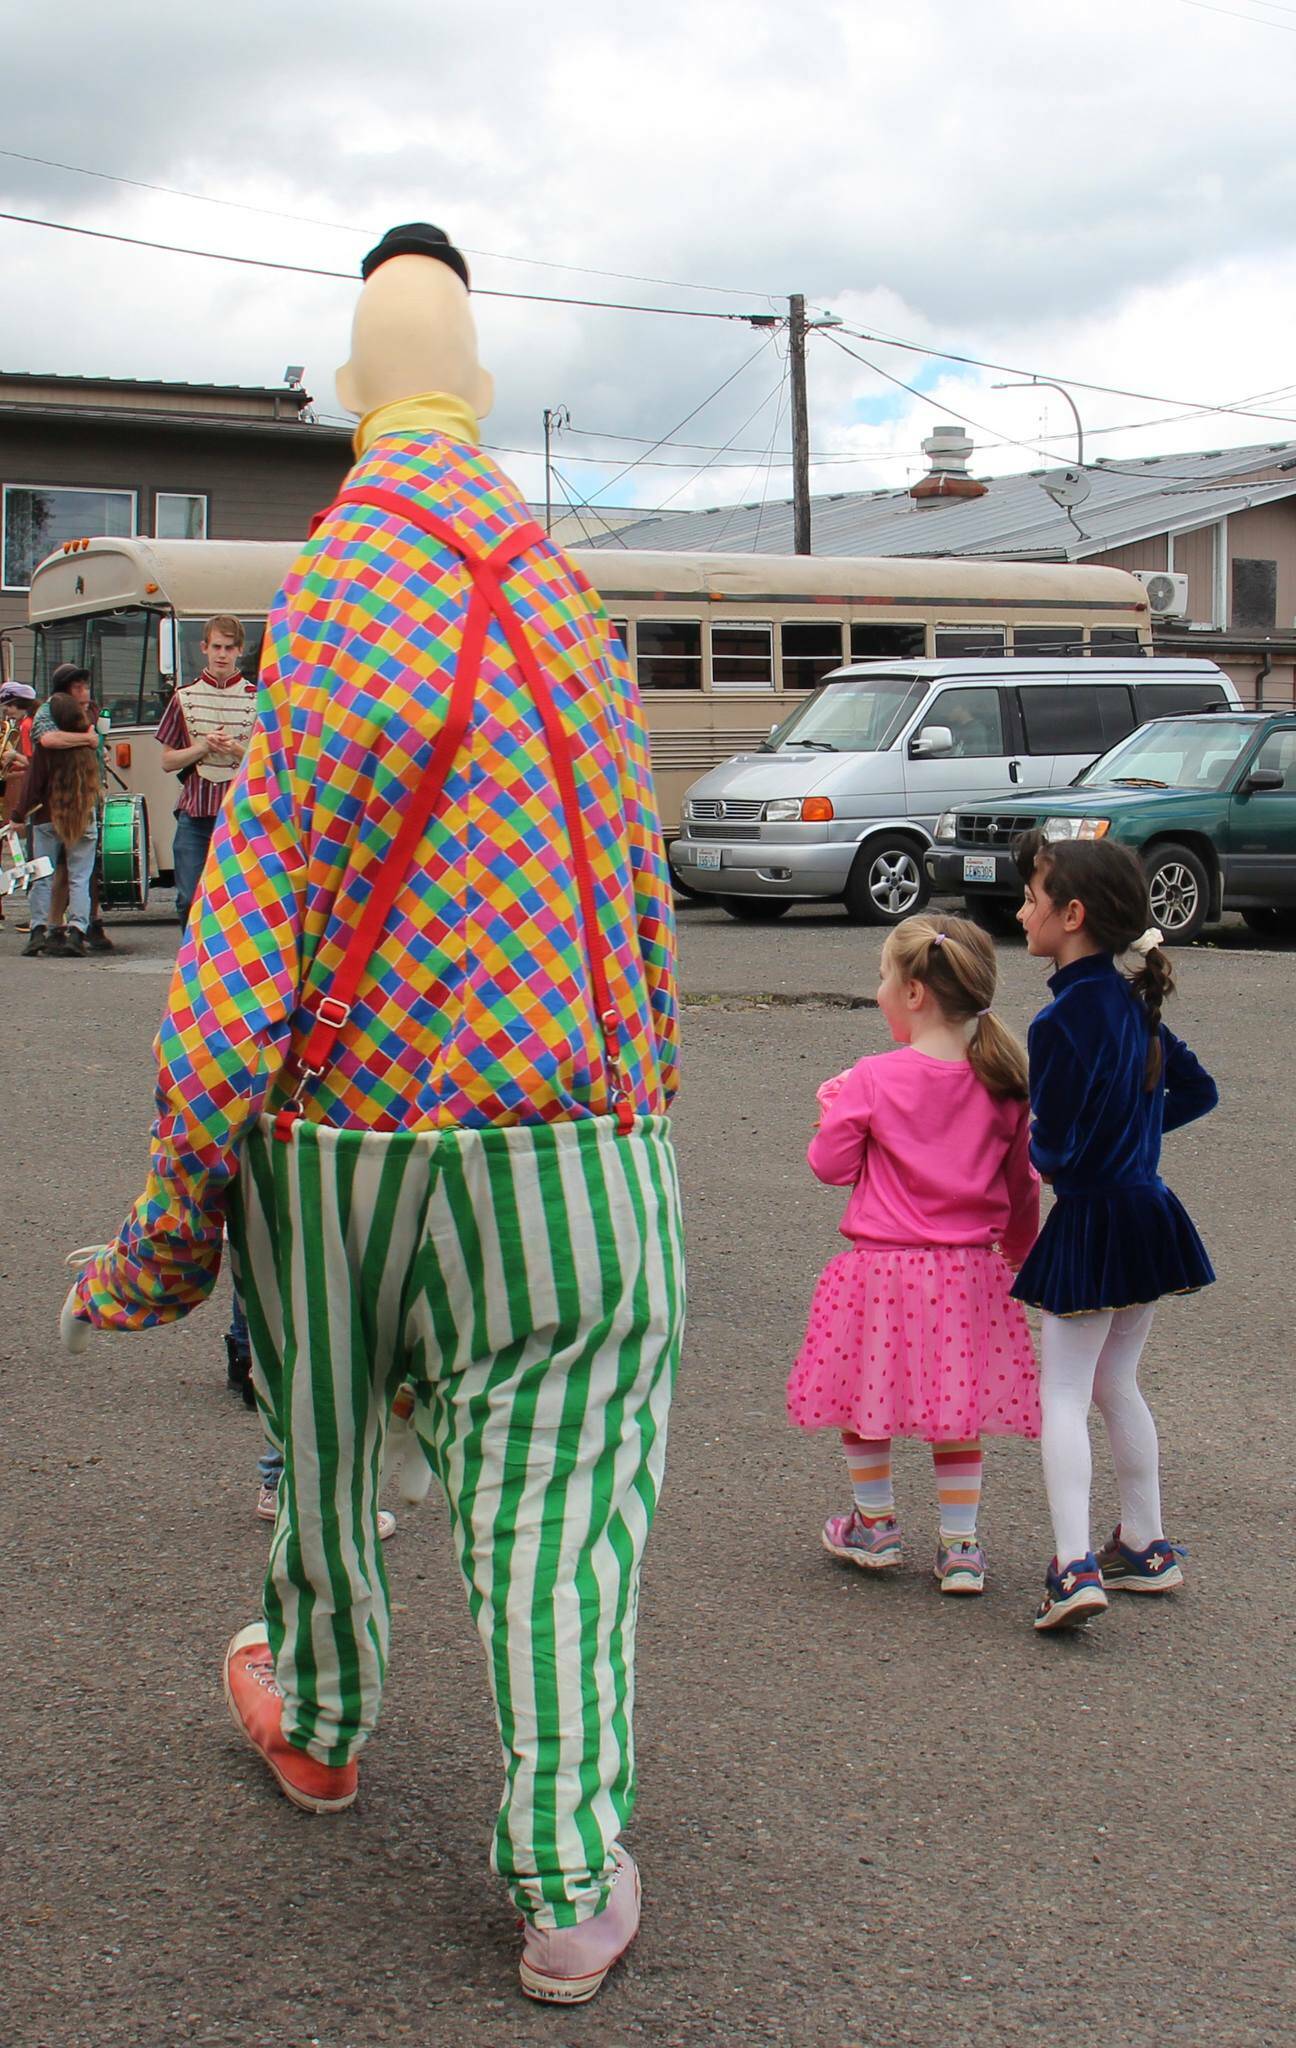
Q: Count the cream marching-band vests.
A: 1